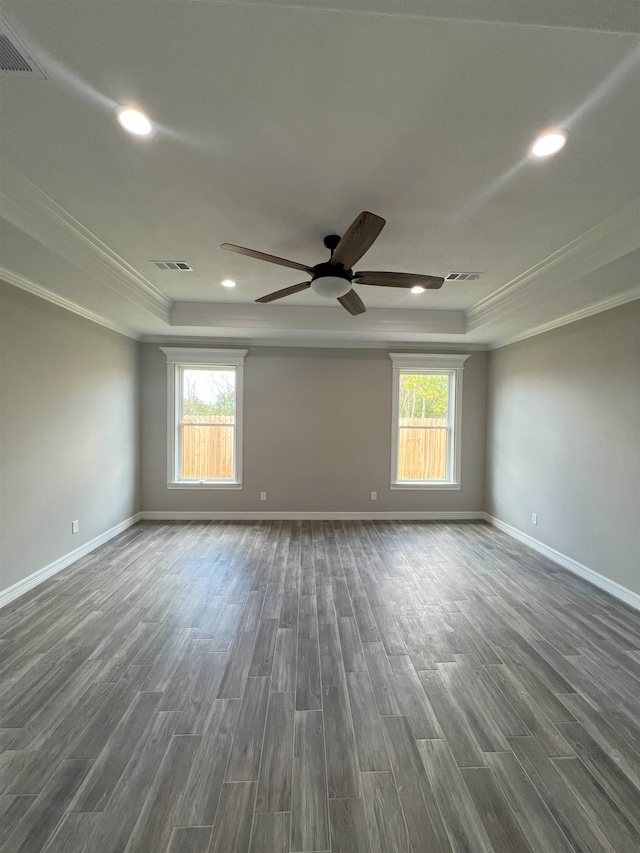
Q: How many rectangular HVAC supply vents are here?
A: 2